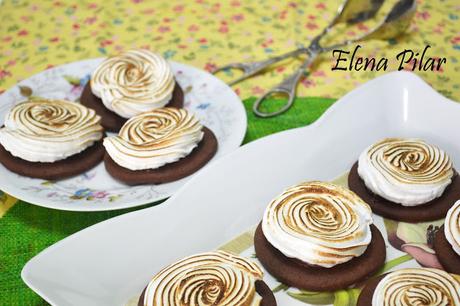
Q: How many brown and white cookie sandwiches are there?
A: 8